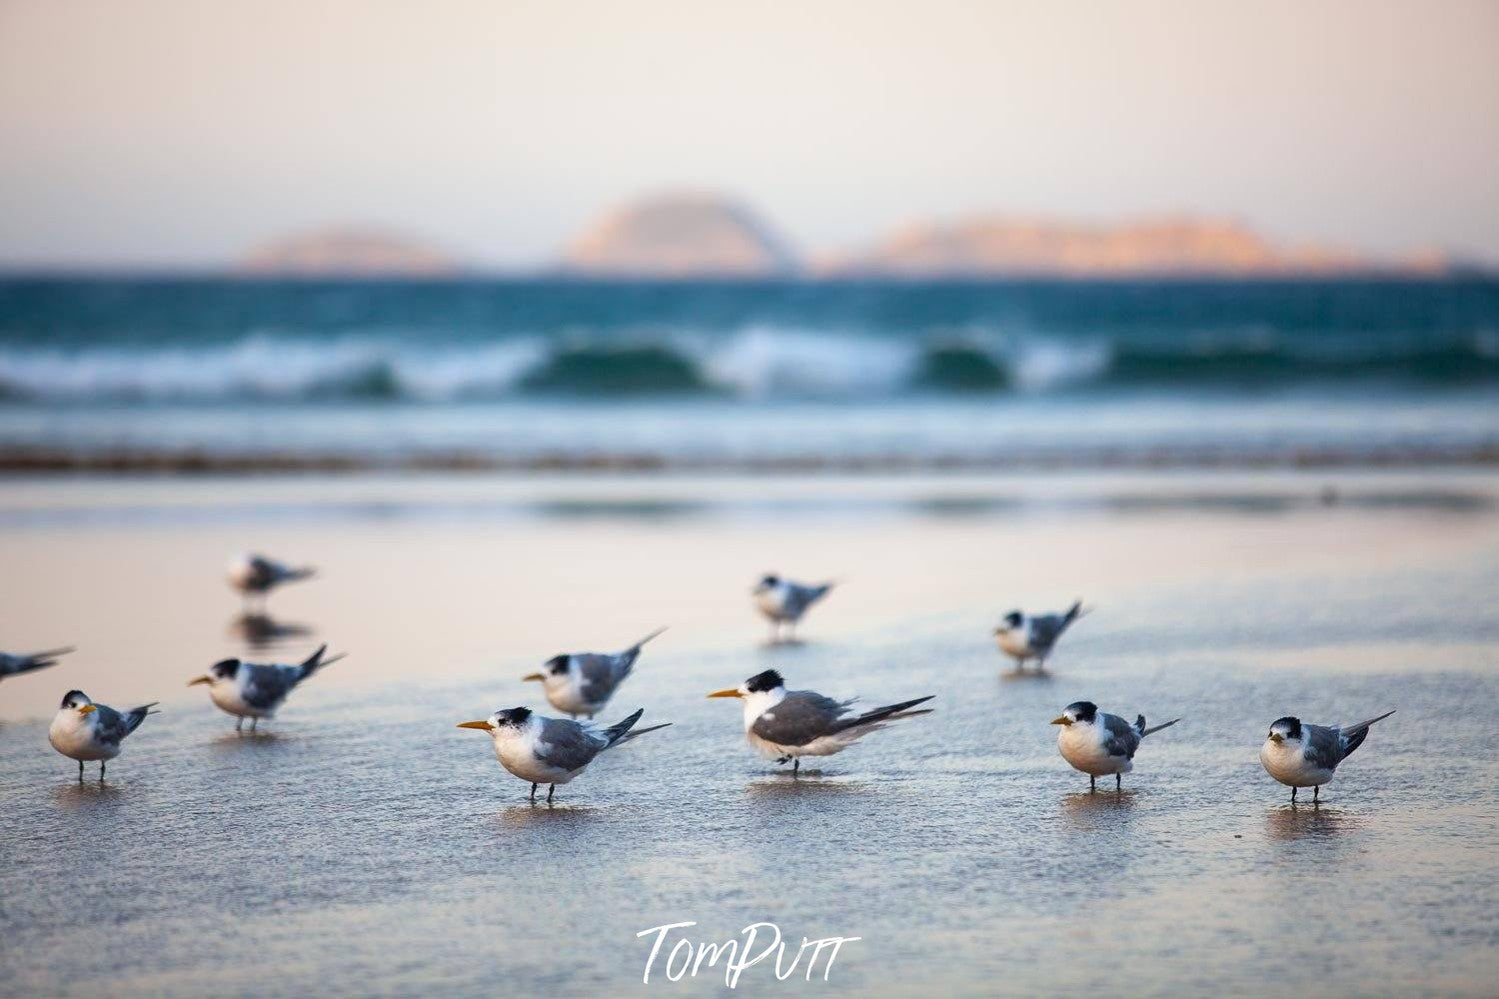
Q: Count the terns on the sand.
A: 11